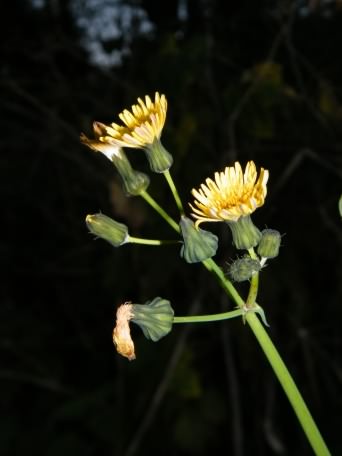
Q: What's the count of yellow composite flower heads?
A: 2